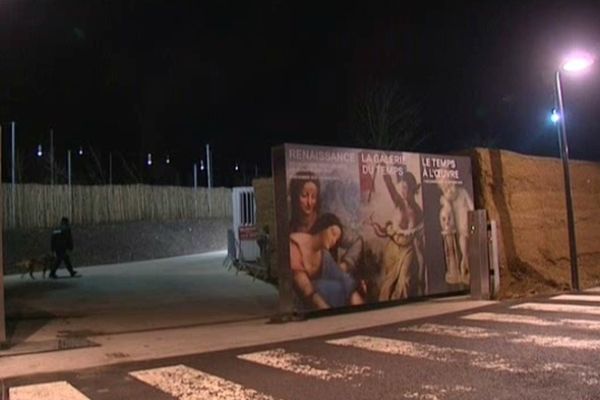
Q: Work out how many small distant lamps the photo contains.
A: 6